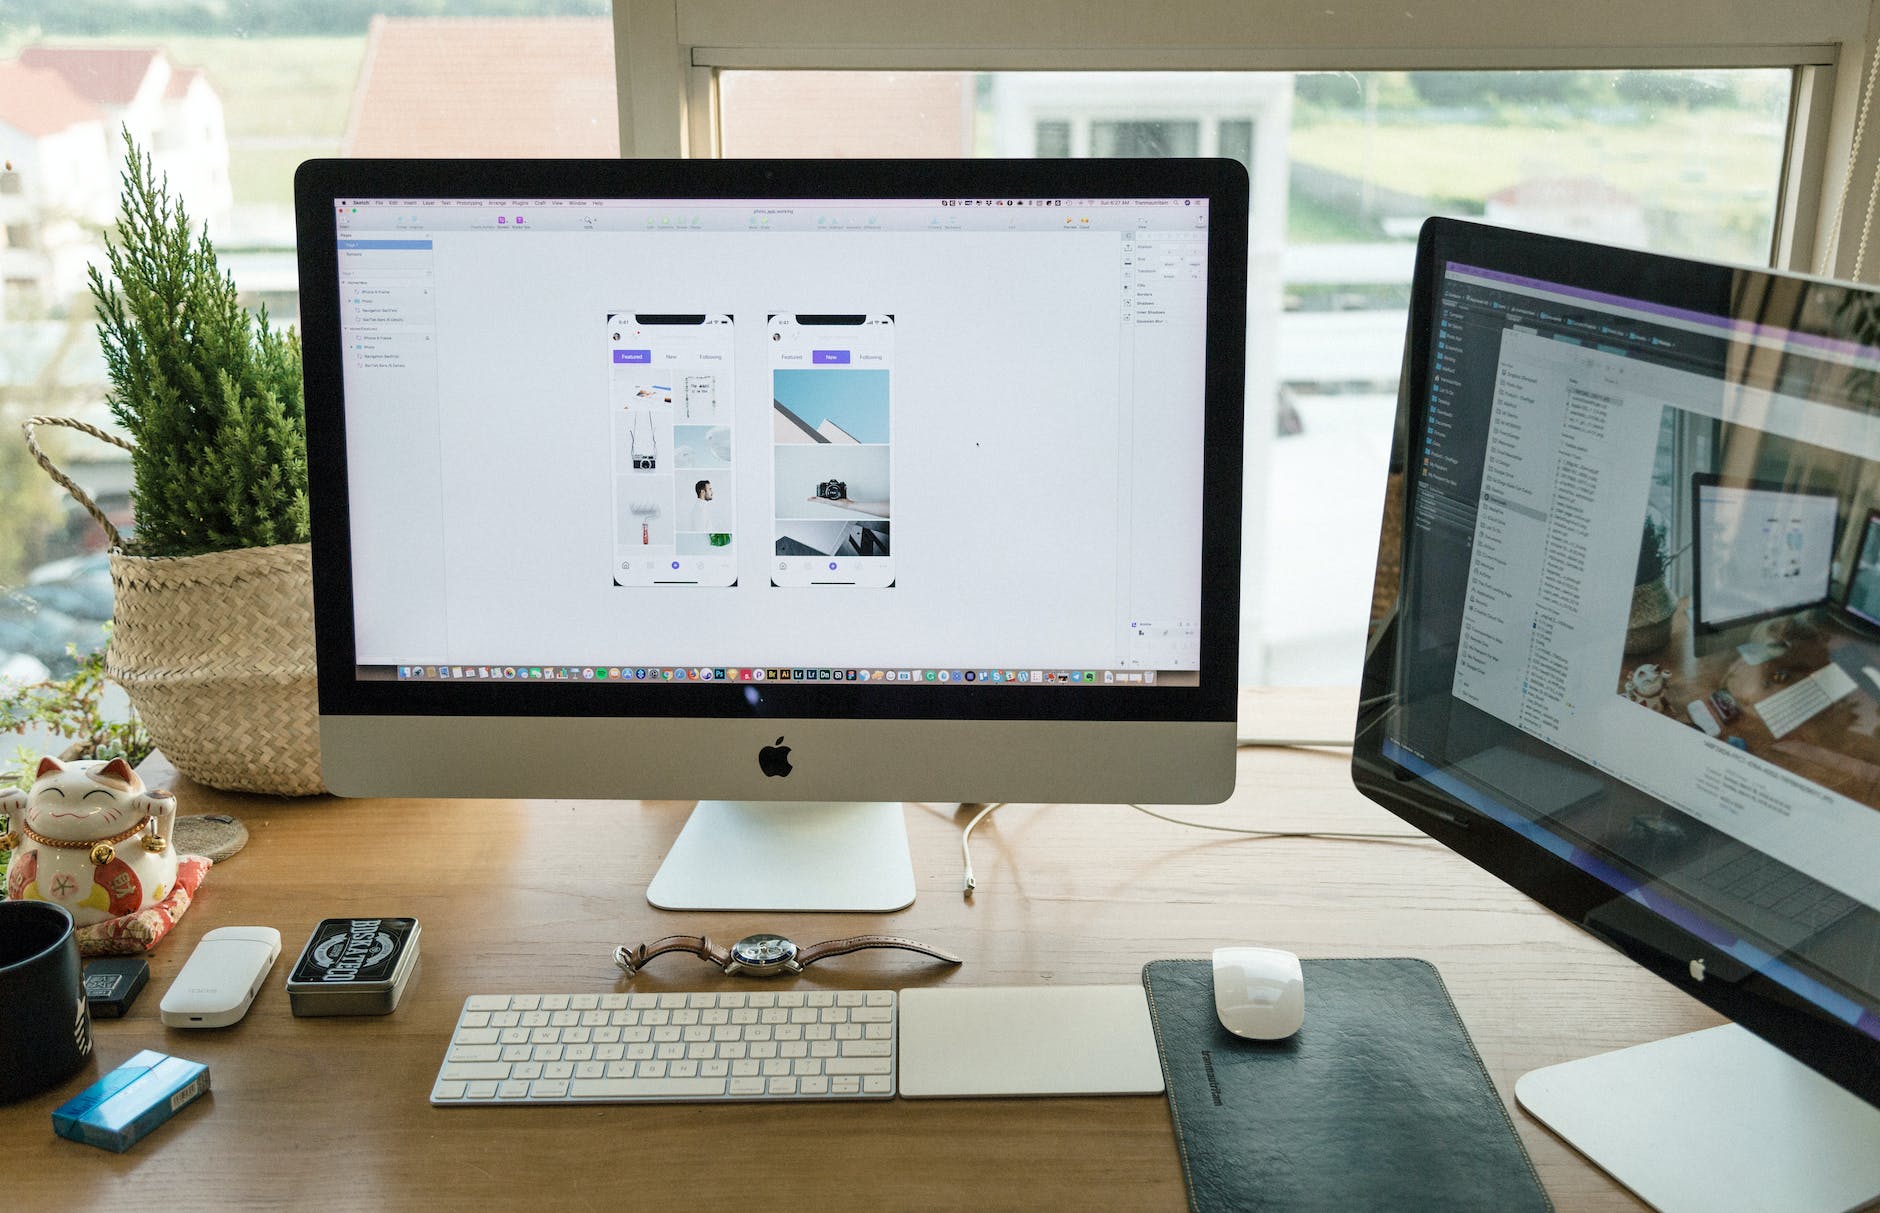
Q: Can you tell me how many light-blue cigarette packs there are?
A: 1